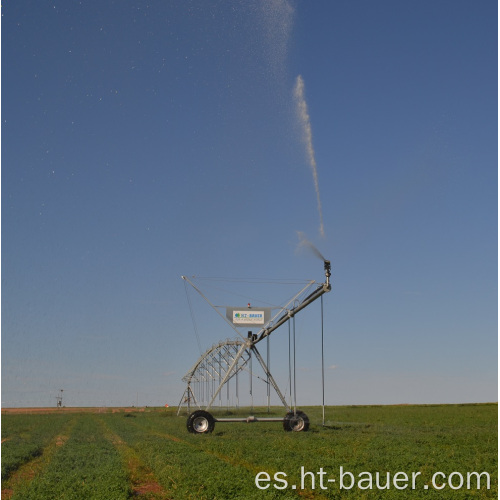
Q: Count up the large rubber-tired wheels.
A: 2